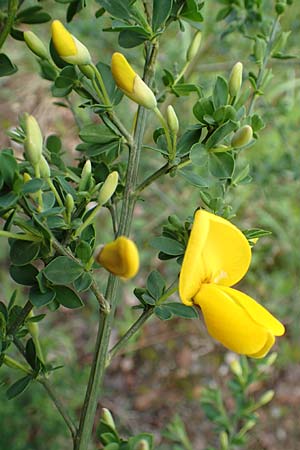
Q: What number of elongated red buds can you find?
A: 0